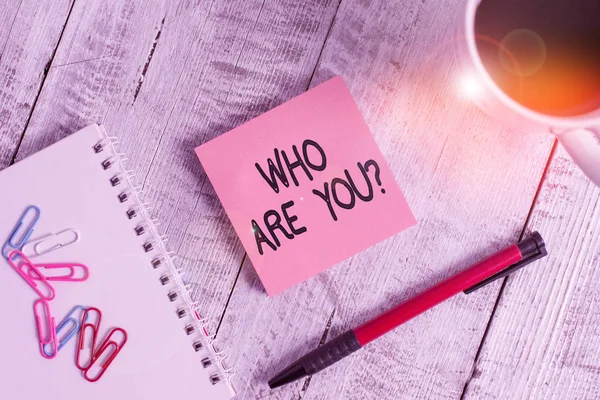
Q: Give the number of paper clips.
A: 8